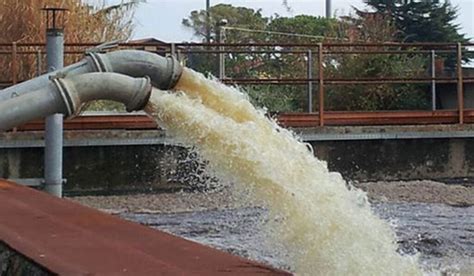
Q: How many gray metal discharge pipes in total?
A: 2